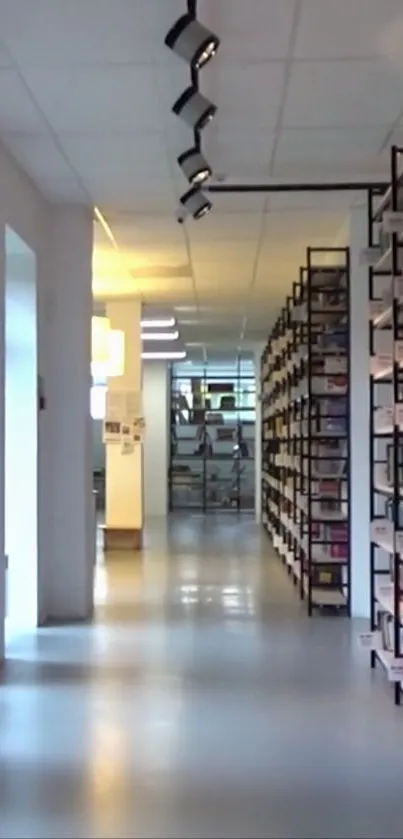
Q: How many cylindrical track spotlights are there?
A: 4